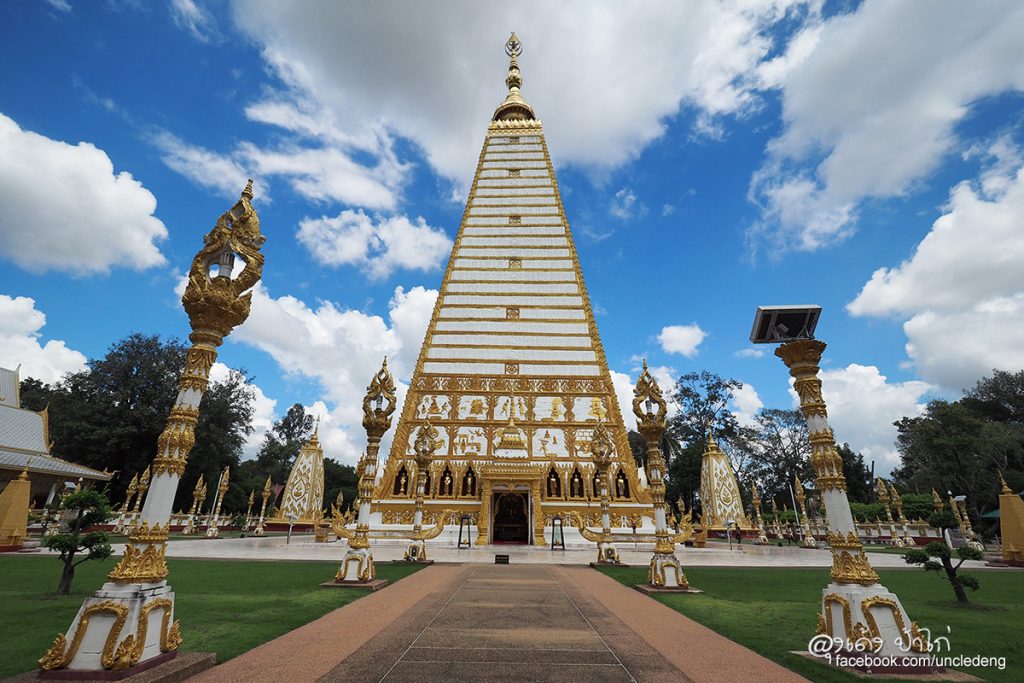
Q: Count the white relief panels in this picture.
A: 10